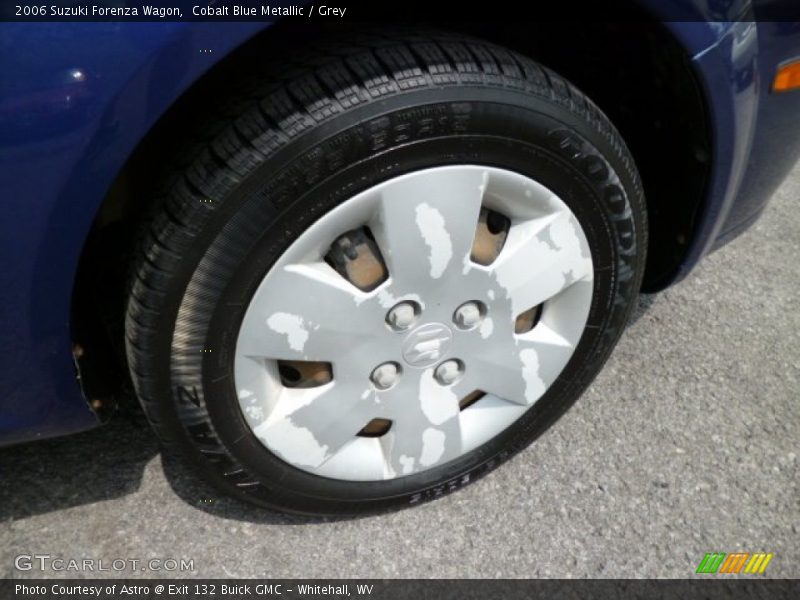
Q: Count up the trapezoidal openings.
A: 6